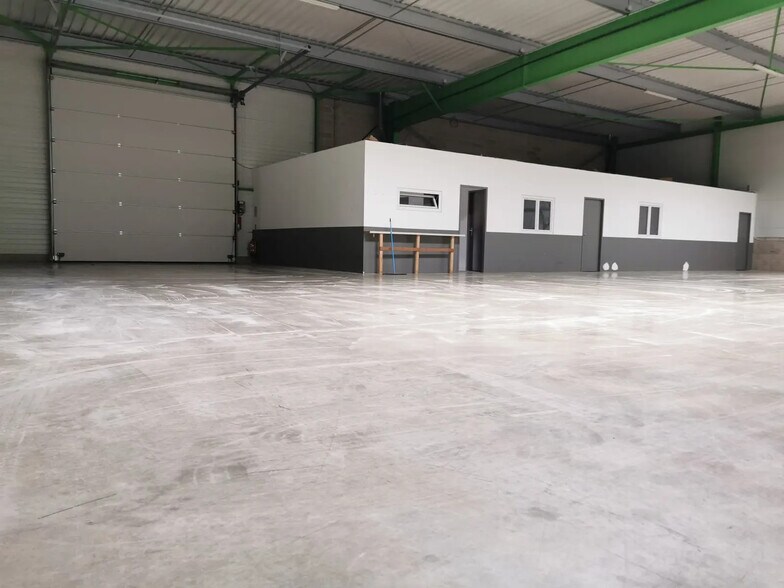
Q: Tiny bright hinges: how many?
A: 10